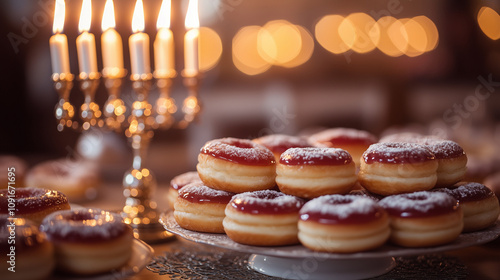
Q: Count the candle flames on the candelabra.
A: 6